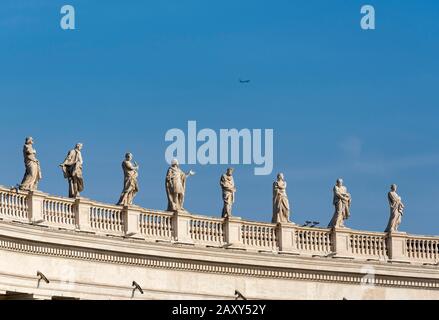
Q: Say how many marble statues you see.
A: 8